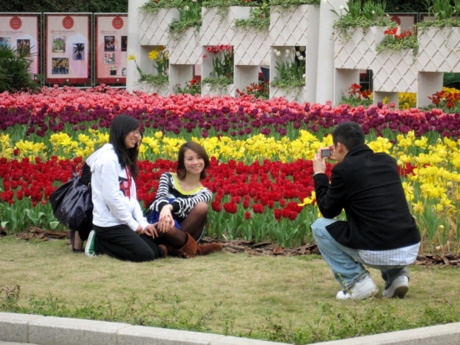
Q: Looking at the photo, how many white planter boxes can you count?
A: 11